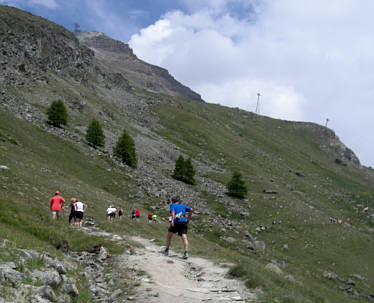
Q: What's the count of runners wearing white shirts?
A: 3